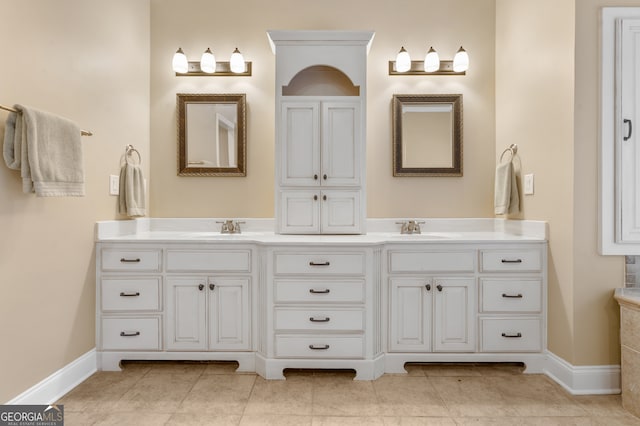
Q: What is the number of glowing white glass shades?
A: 6